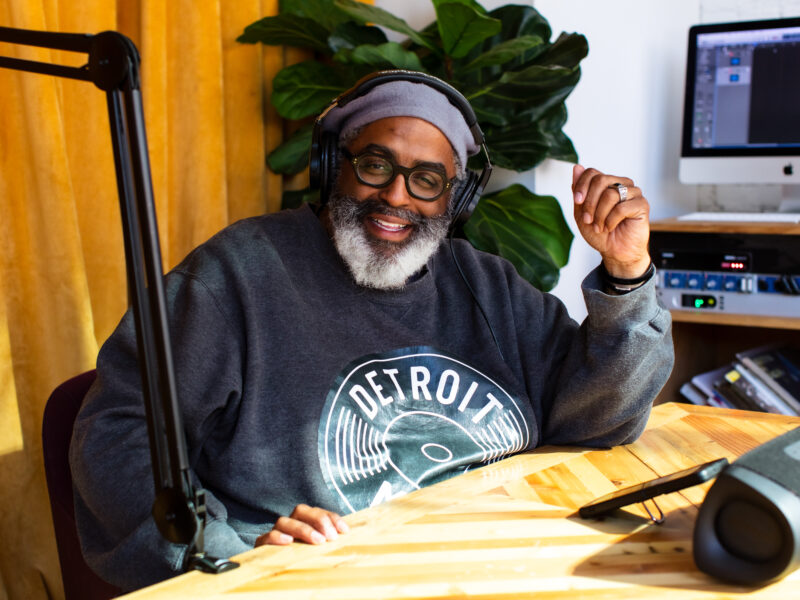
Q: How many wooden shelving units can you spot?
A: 1